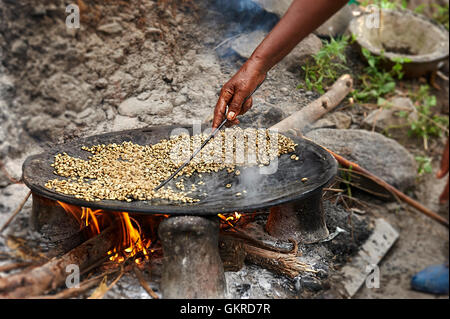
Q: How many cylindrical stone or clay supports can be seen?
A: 3